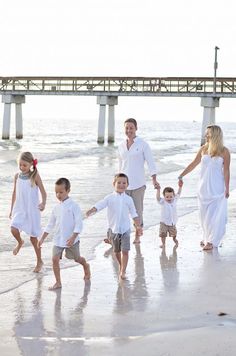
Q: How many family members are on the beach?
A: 6